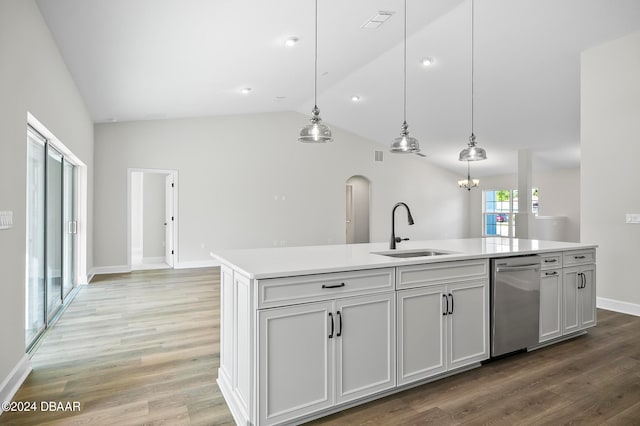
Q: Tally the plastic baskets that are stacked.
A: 0